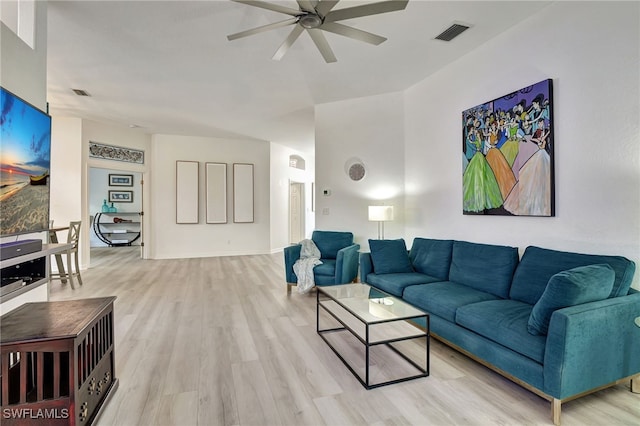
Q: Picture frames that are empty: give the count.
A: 3